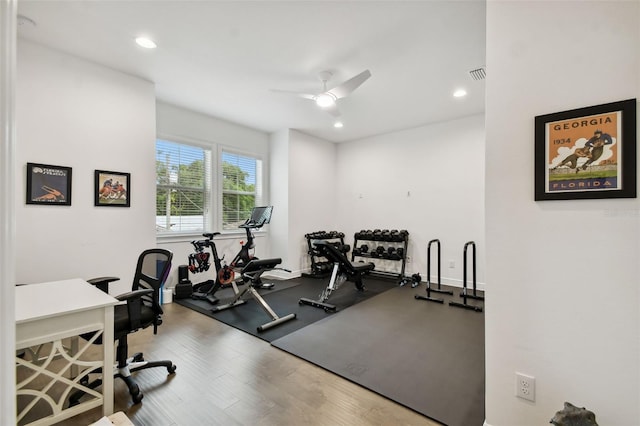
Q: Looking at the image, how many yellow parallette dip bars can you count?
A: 0